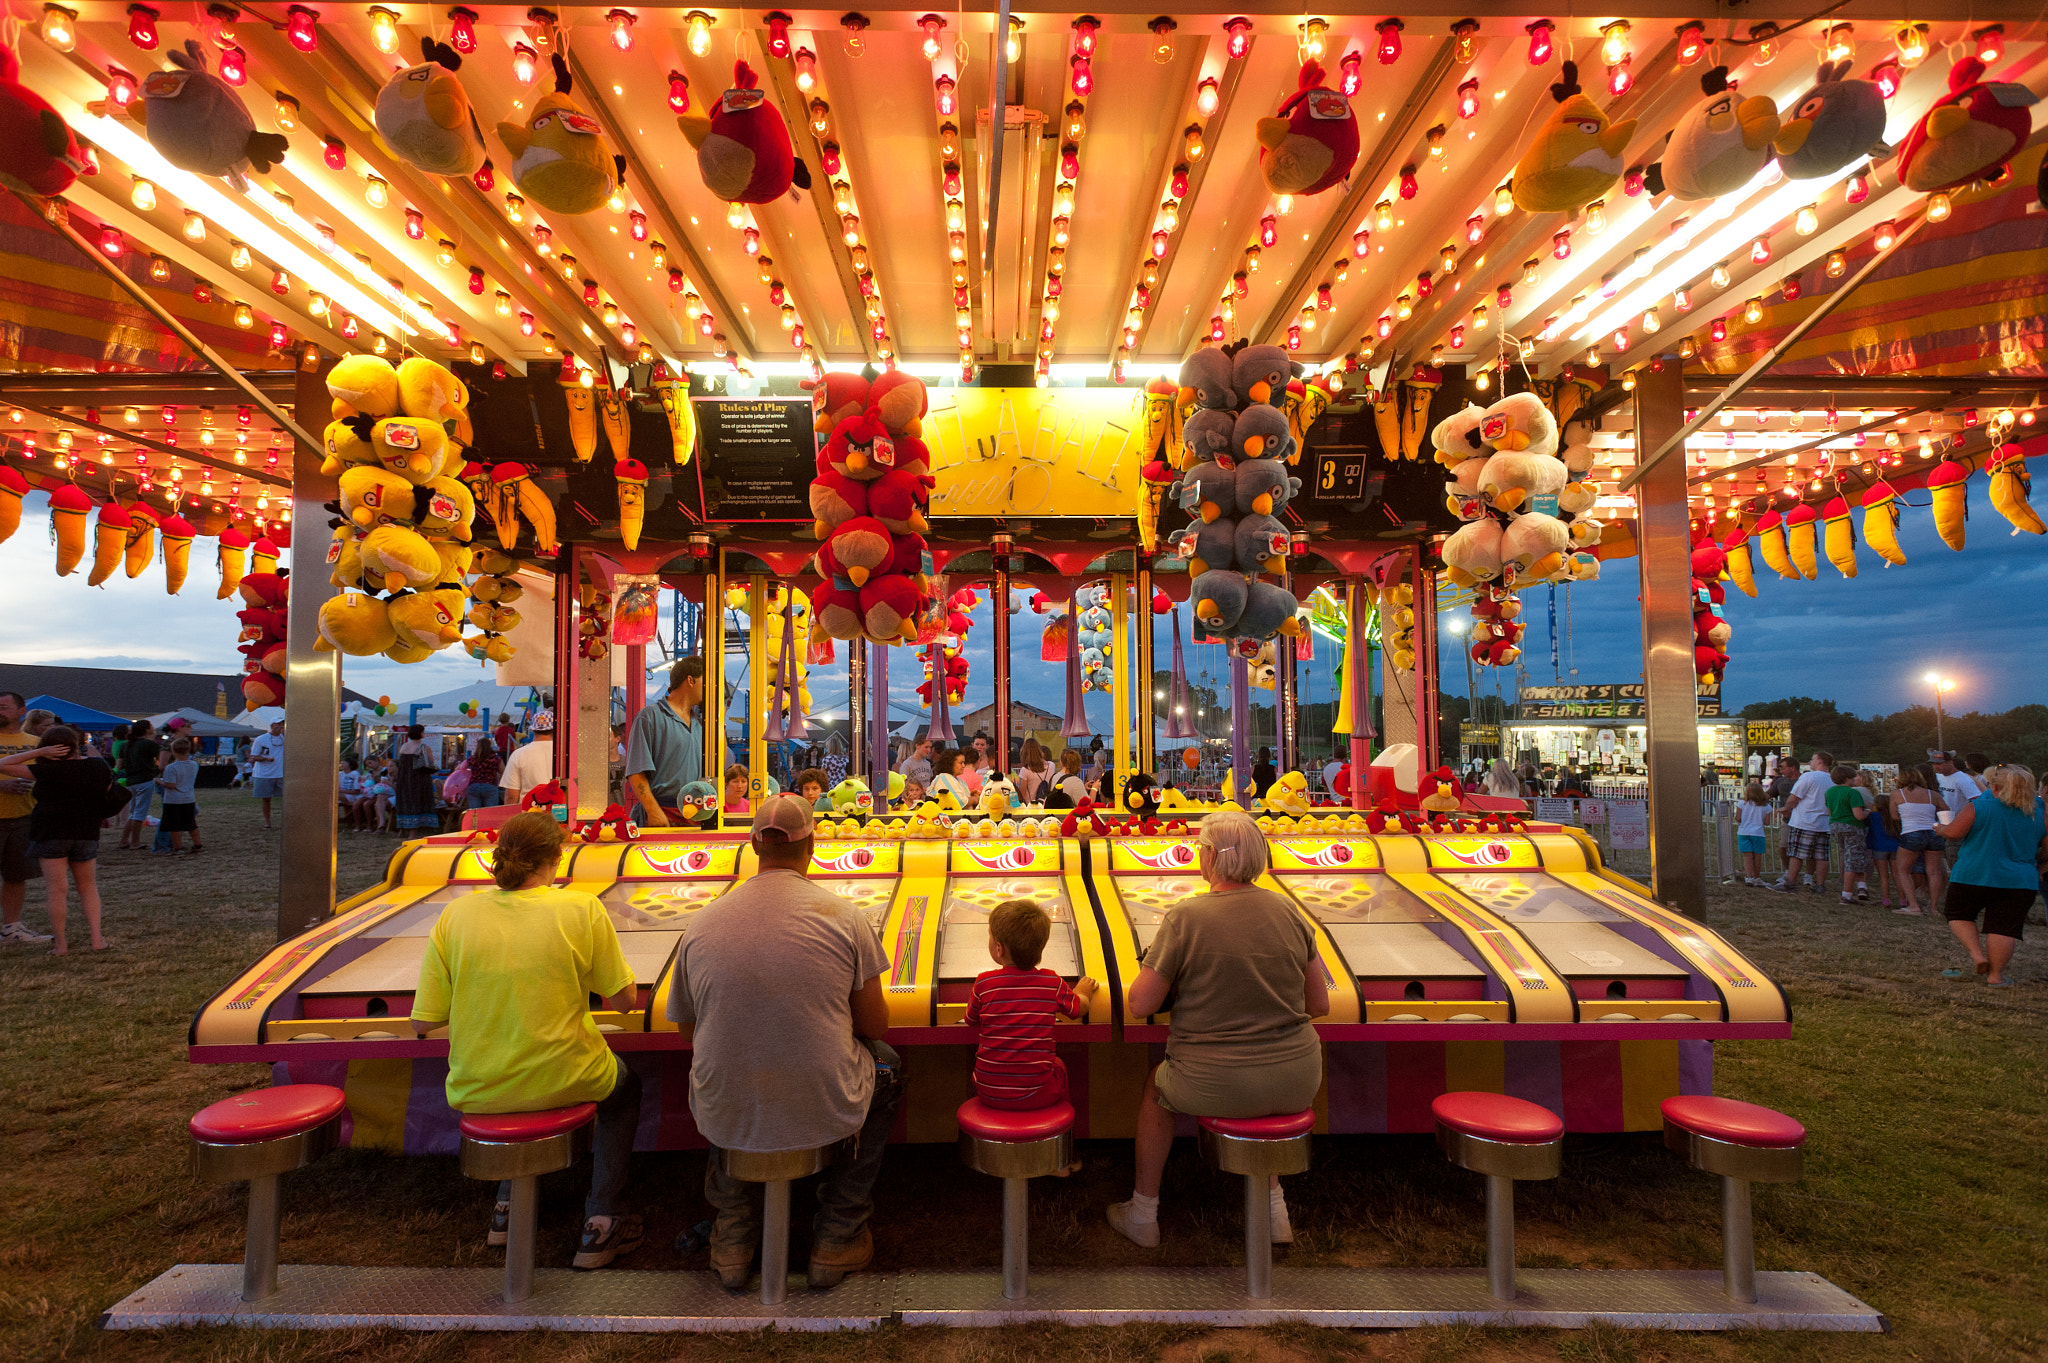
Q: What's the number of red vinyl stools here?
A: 7